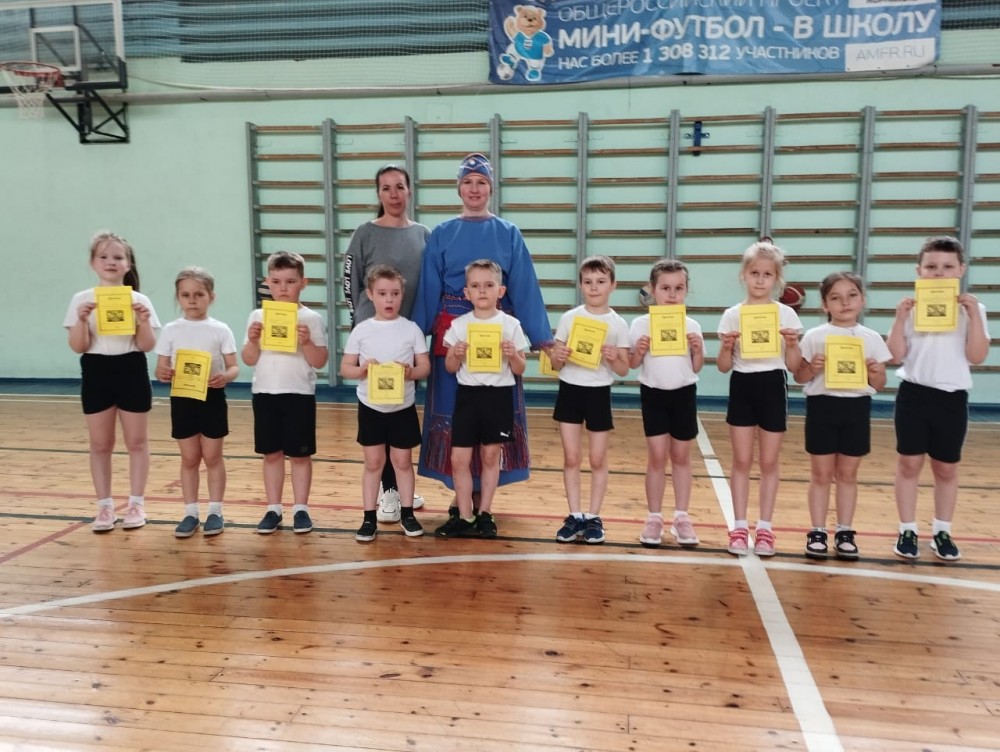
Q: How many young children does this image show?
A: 10